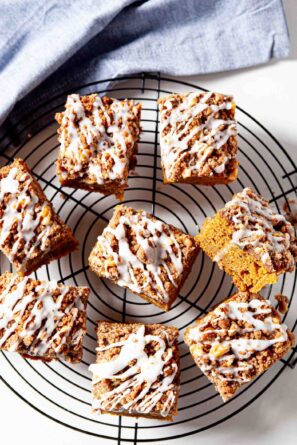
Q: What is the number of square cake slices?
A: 8